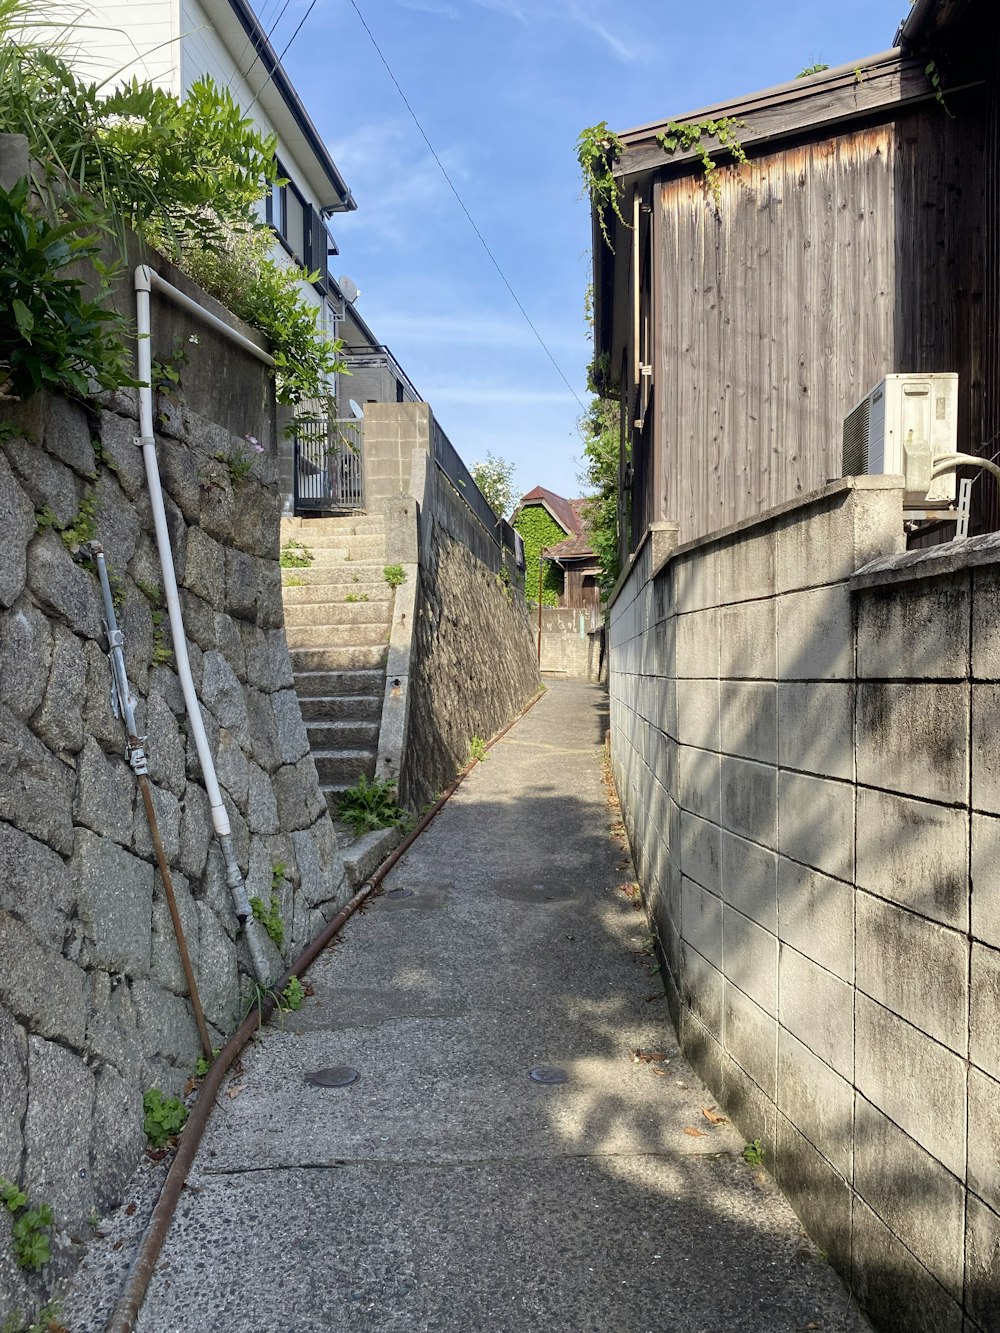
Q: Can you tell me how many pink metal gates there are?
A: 0